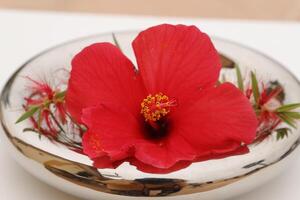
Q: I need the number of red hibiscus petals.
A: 5